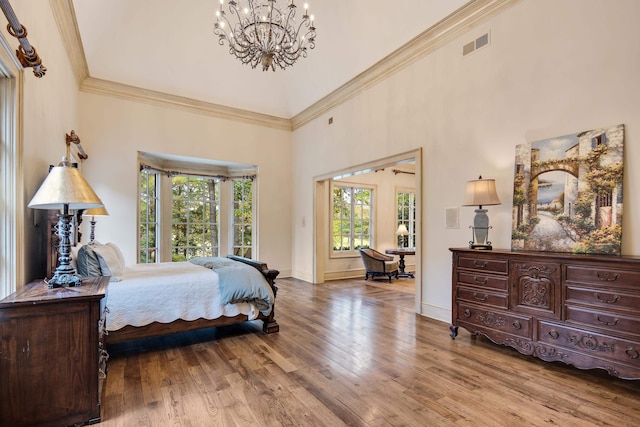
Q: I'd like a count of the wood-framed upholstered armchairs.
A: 1